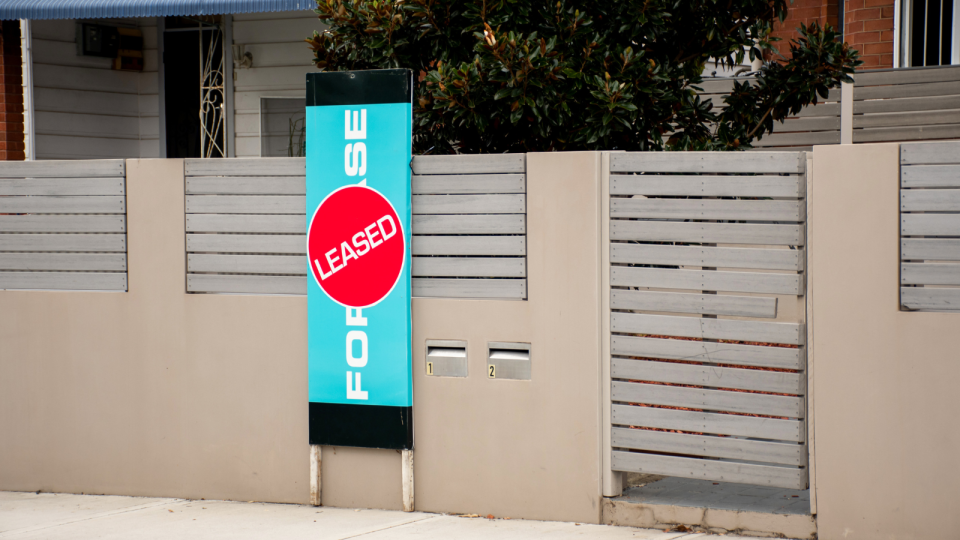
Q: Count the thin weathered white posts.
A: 2